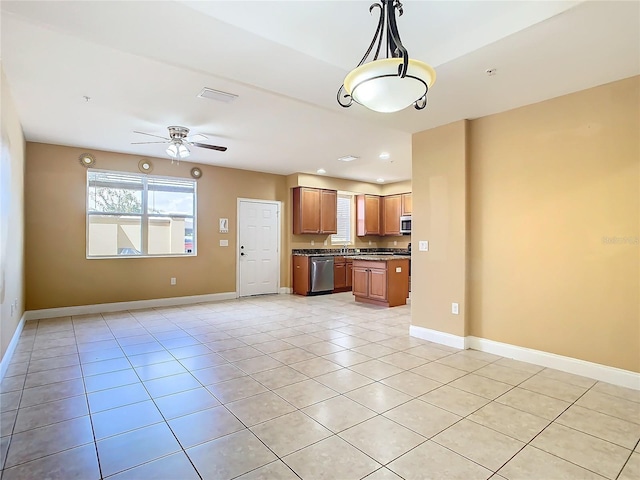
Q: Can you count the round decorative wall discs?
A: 3